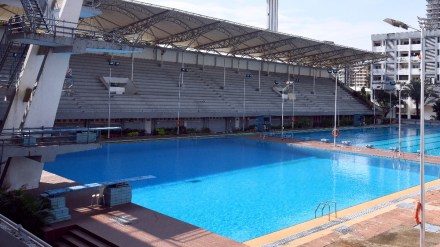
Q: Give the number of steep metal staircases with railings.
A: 2